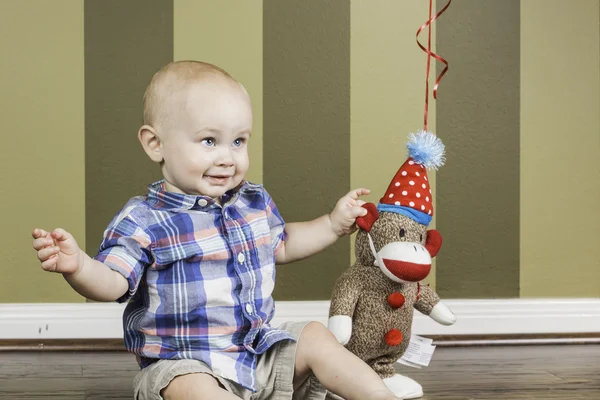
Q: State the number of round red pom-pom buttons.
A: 2